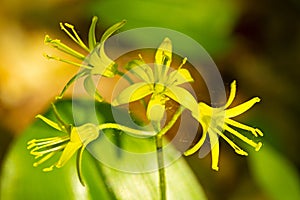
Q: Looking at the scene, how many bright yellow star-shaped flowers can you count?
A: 4